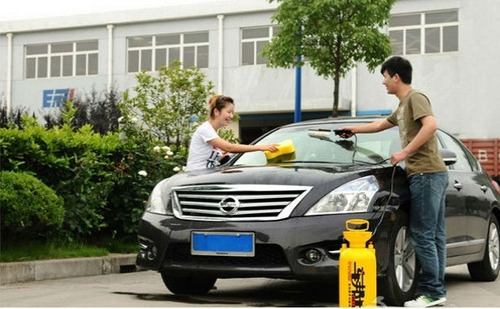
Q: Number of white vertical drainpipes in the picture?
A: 4